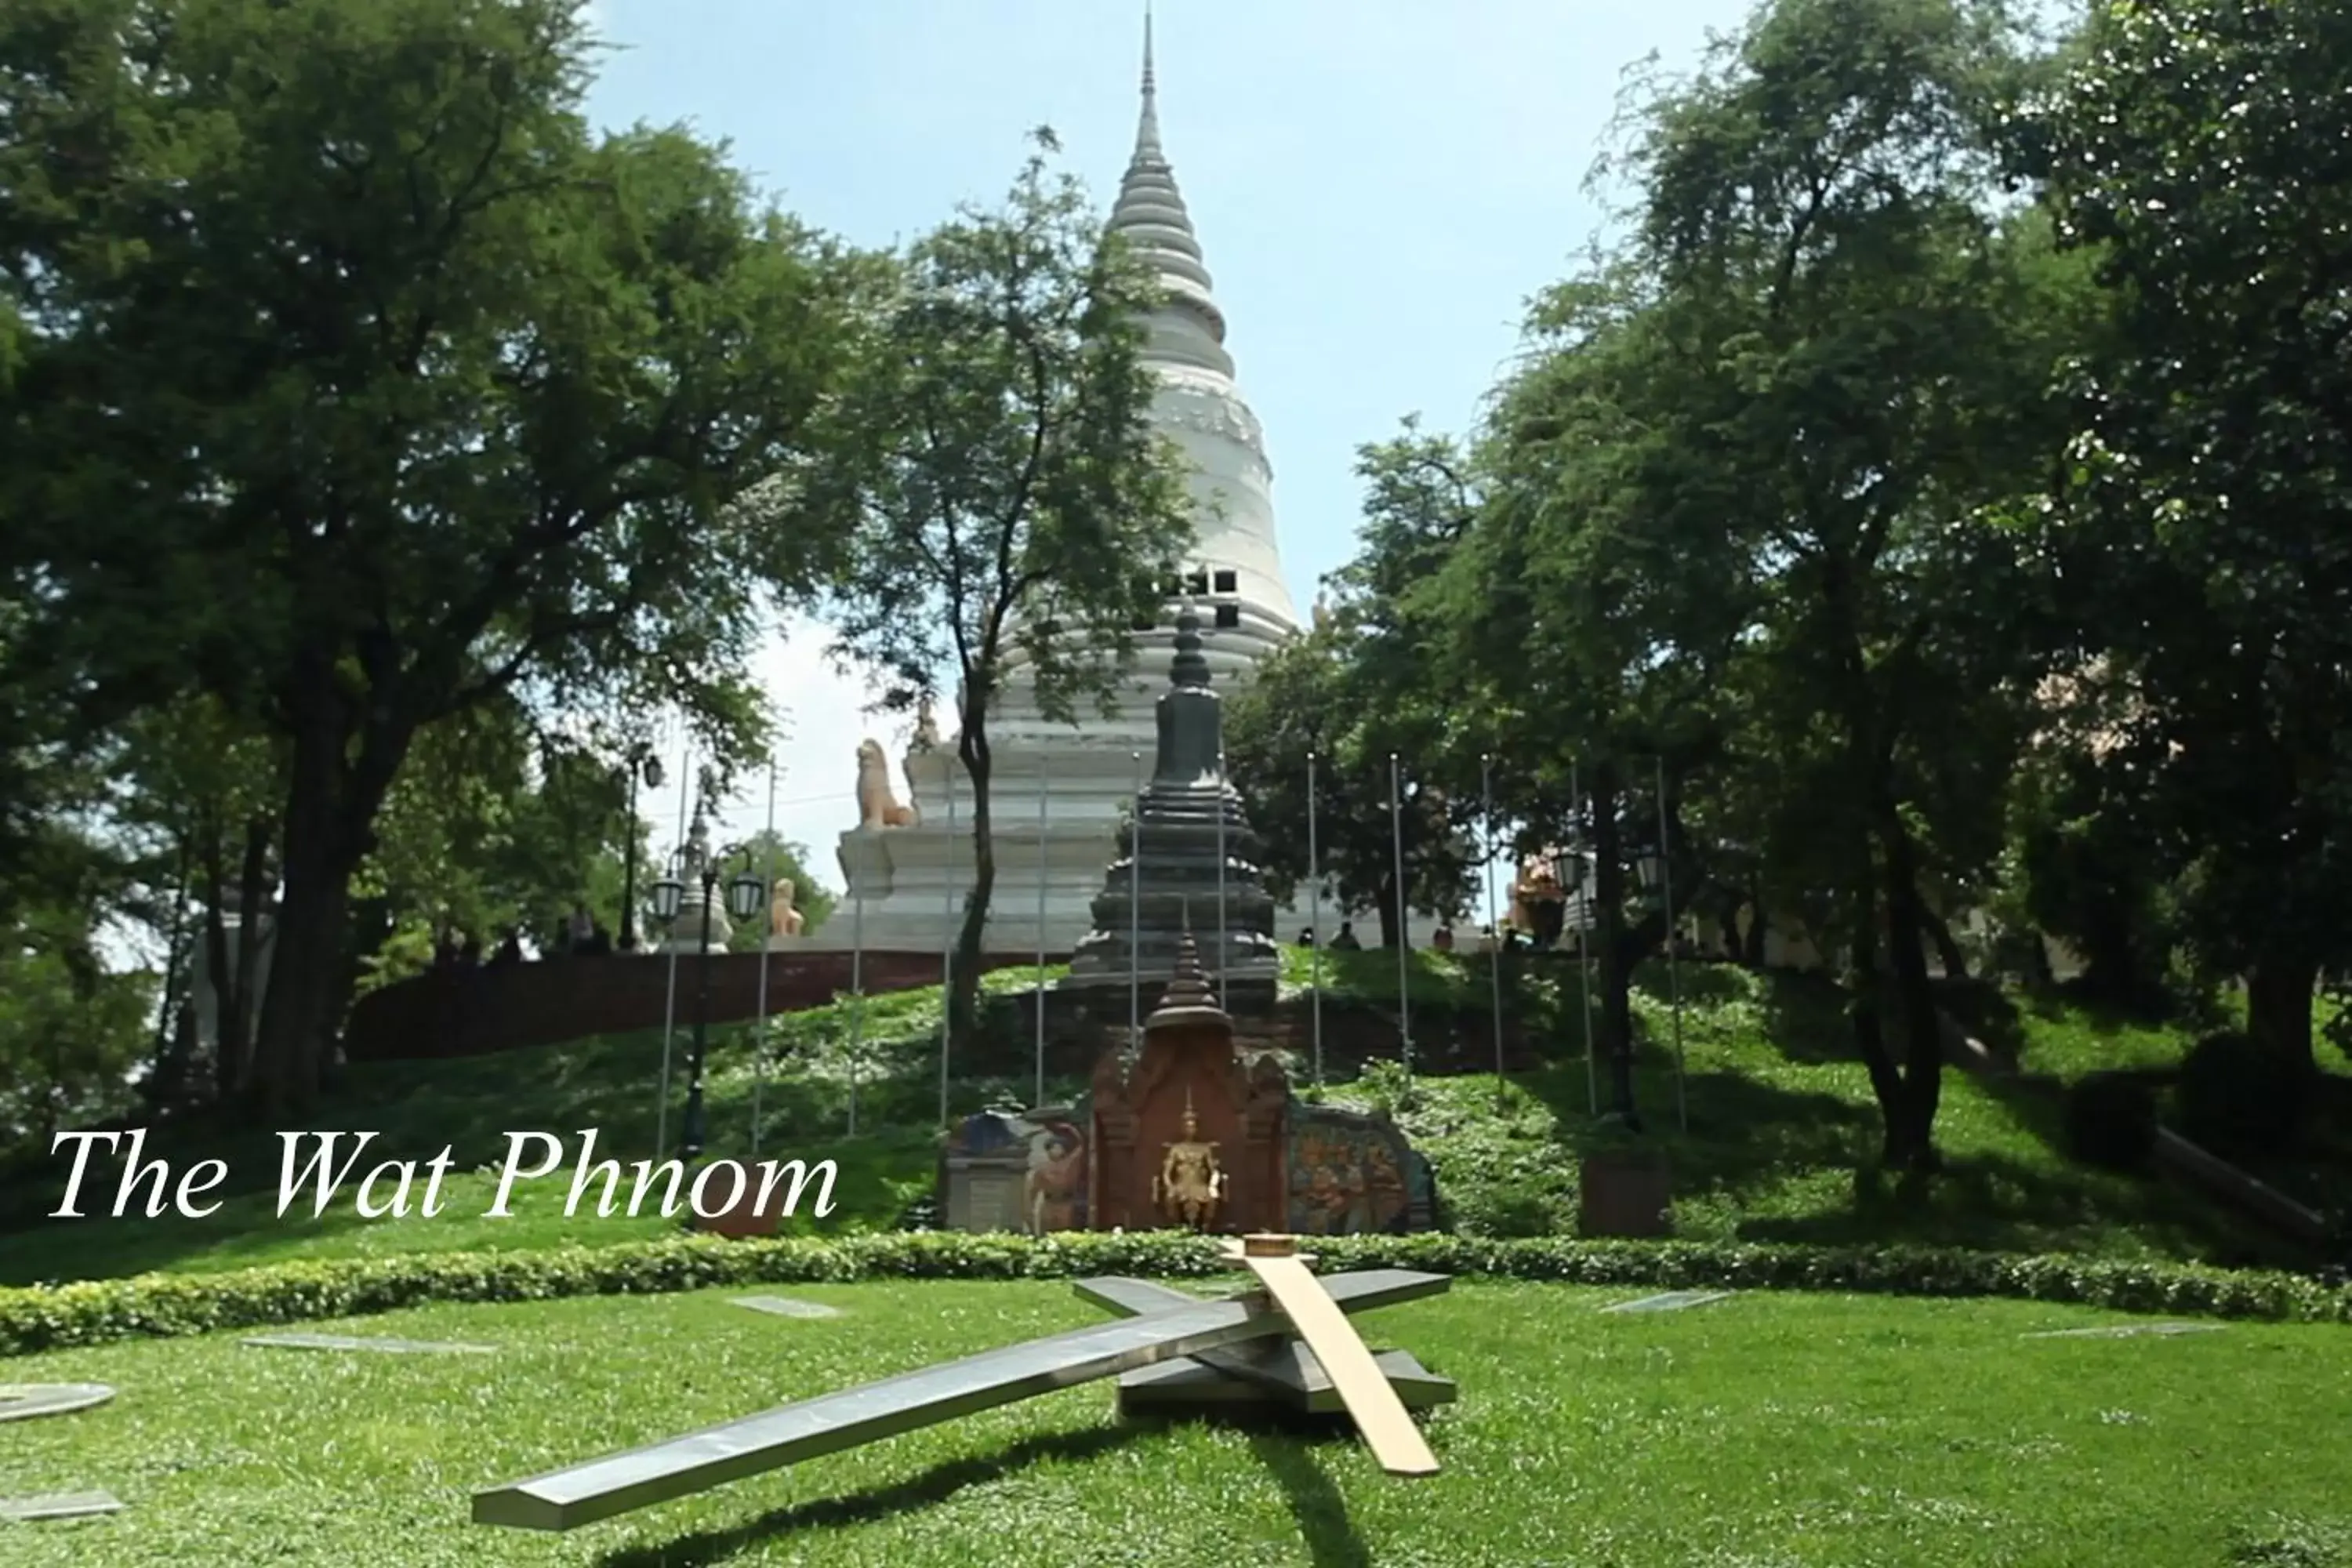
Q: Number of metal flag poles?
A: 12